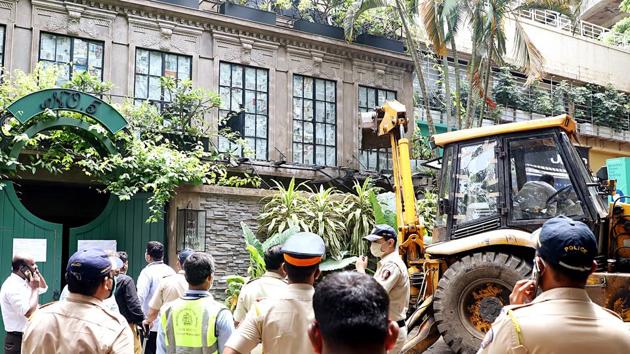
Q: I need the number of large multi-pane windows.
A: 5